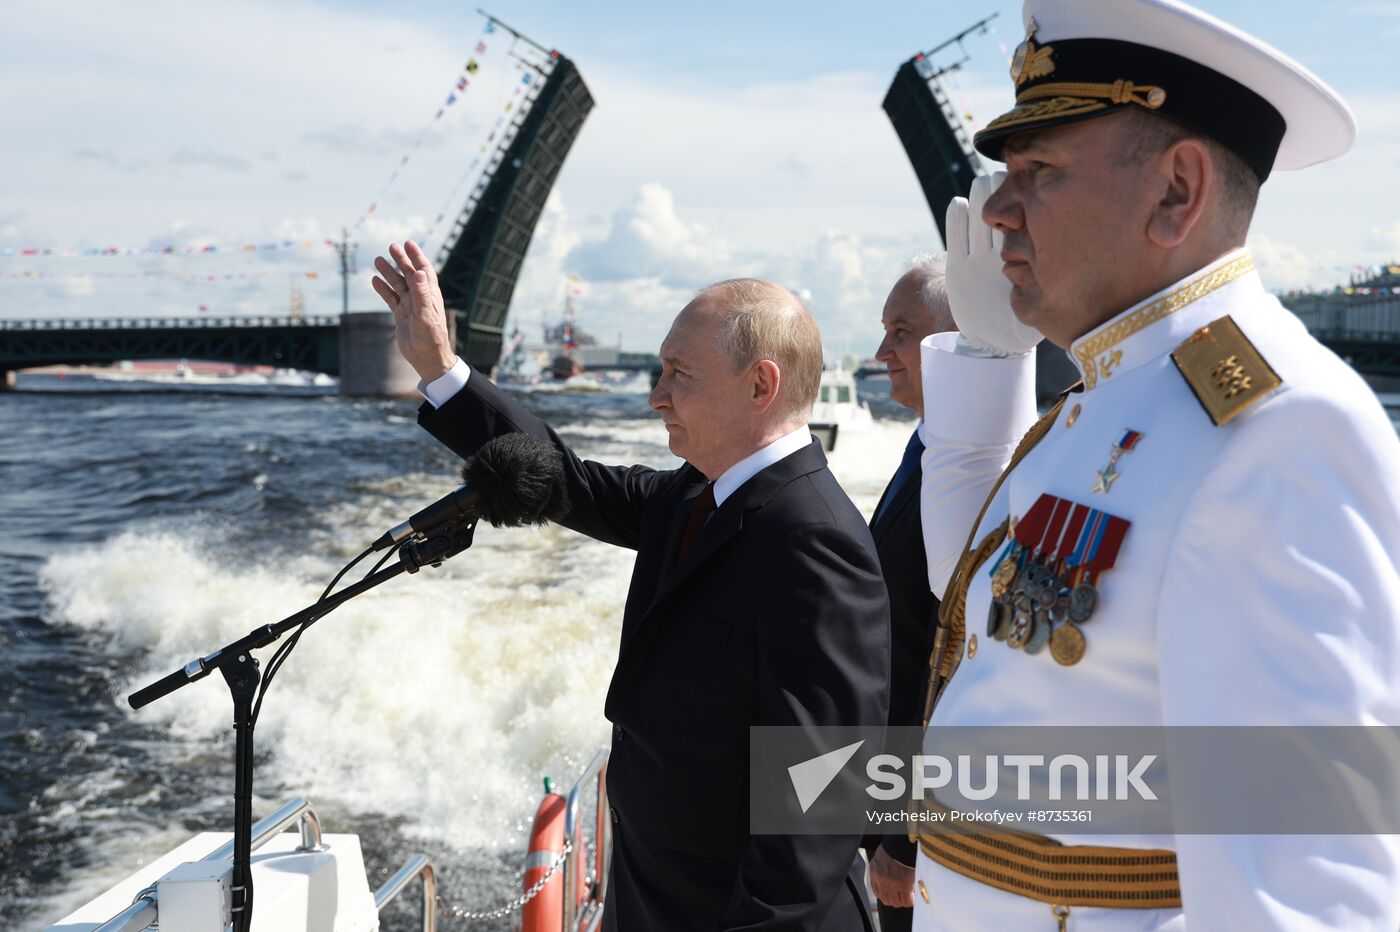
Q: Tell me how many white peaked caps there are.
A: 1